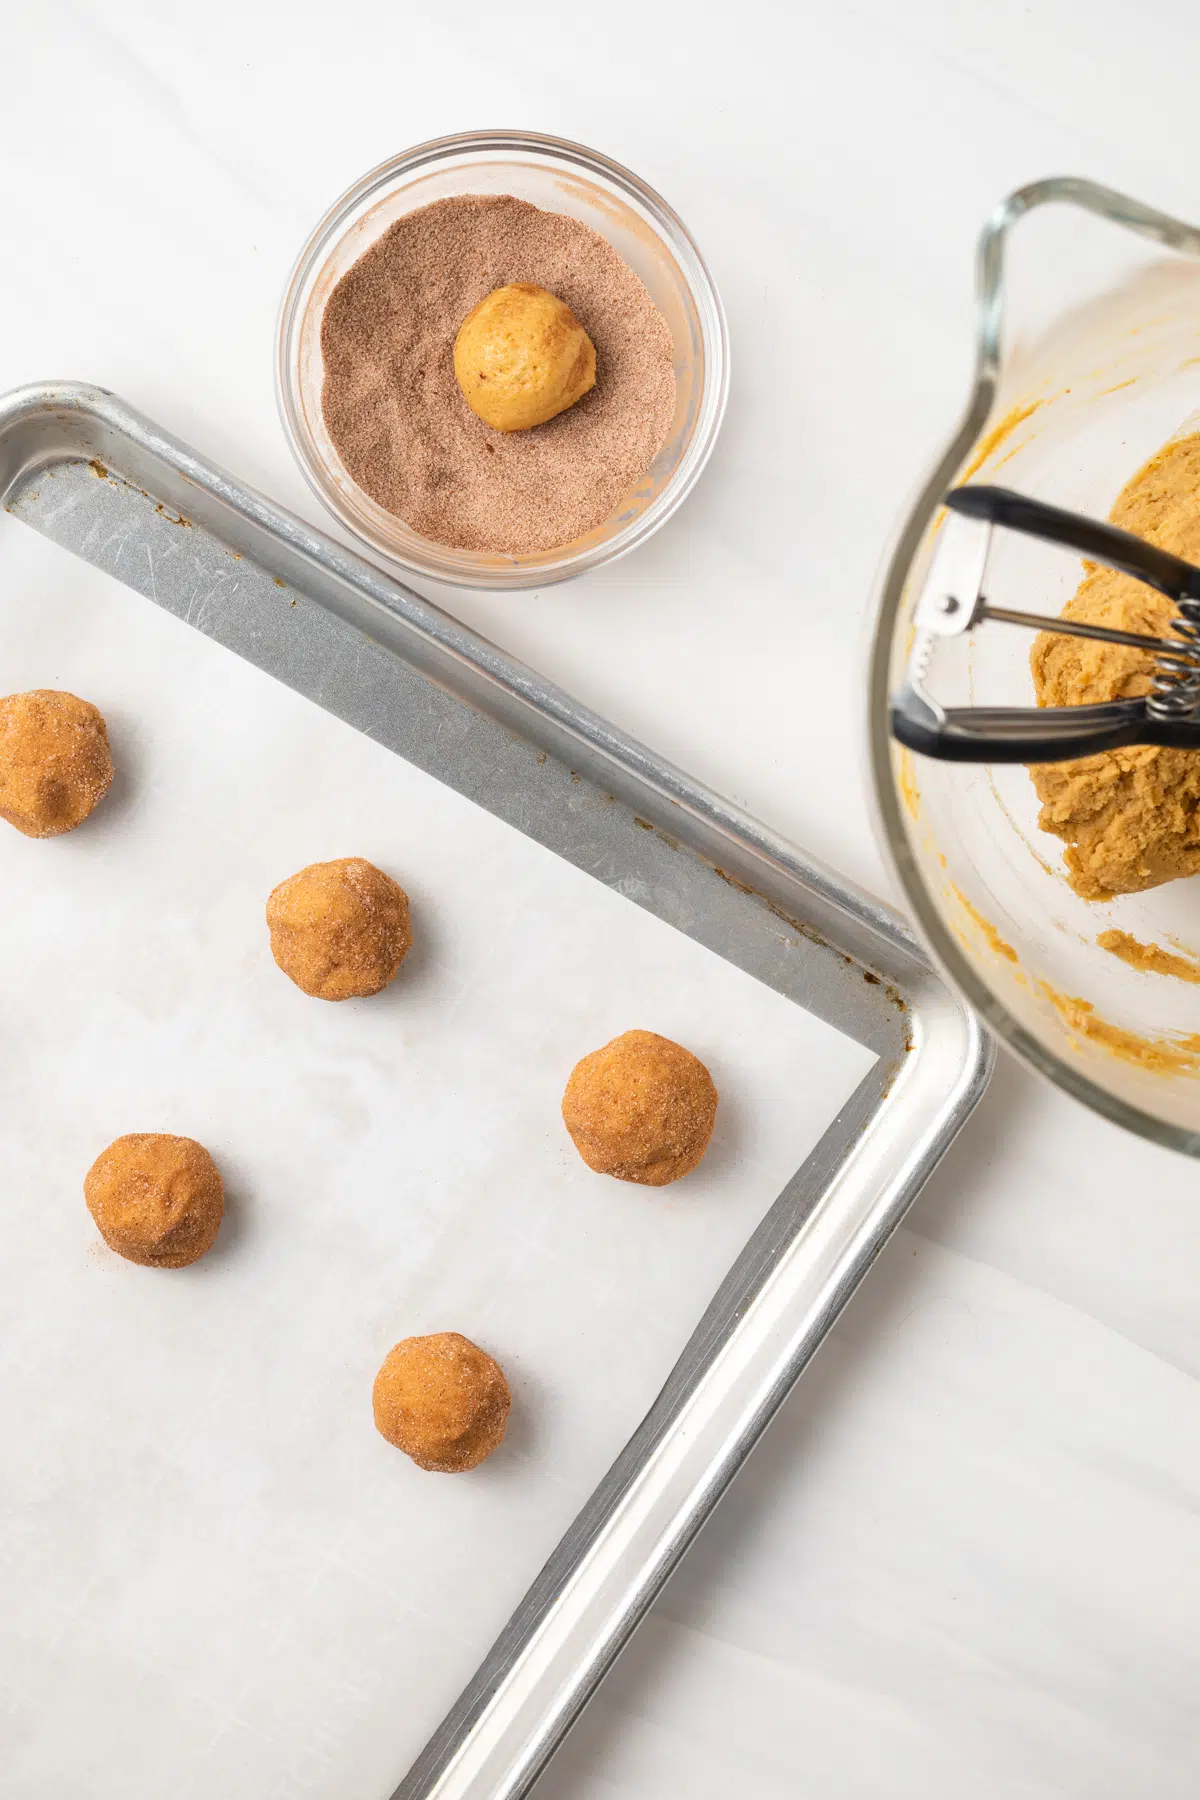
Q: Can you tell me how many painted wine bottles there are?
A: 0